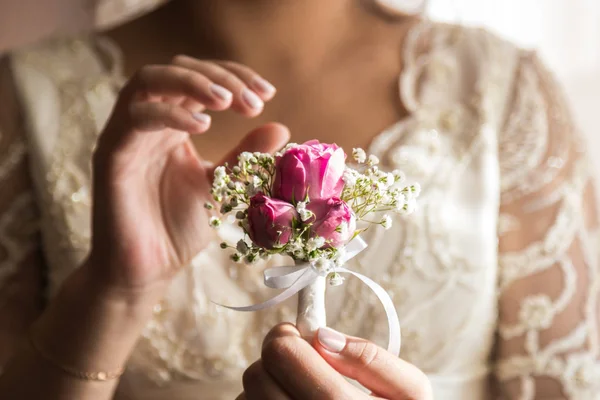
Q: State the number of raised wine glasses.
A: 0